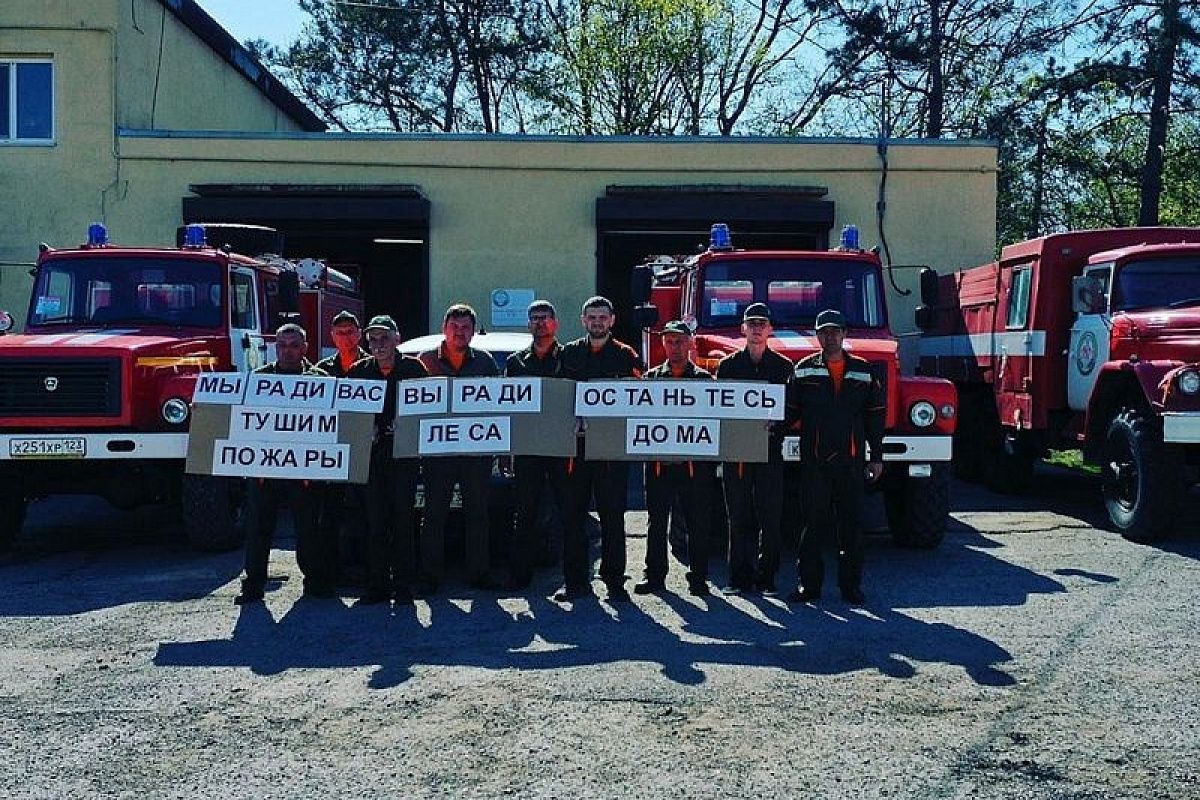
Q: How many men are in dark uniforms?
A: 9